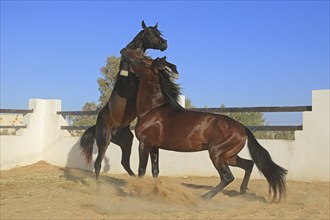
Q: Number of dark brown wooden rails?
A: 6